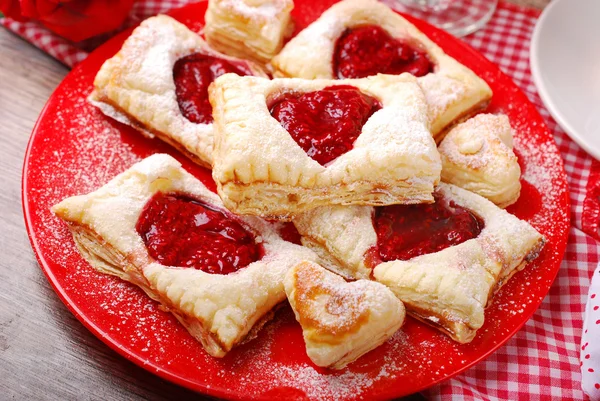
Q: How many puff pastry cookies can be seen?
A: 8